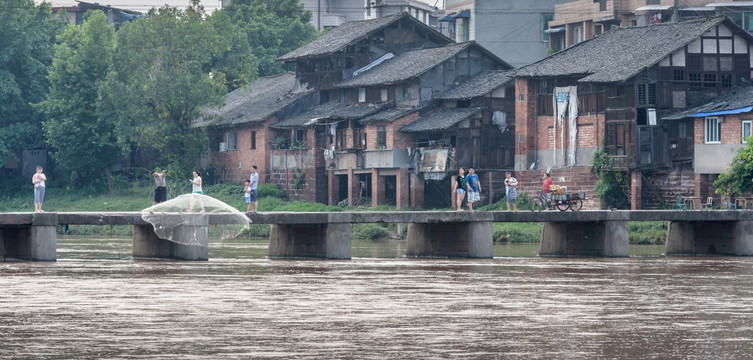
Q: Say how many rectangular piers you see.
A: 6